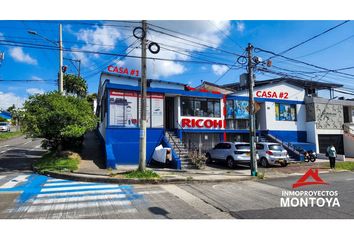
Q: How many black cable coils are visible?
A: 3